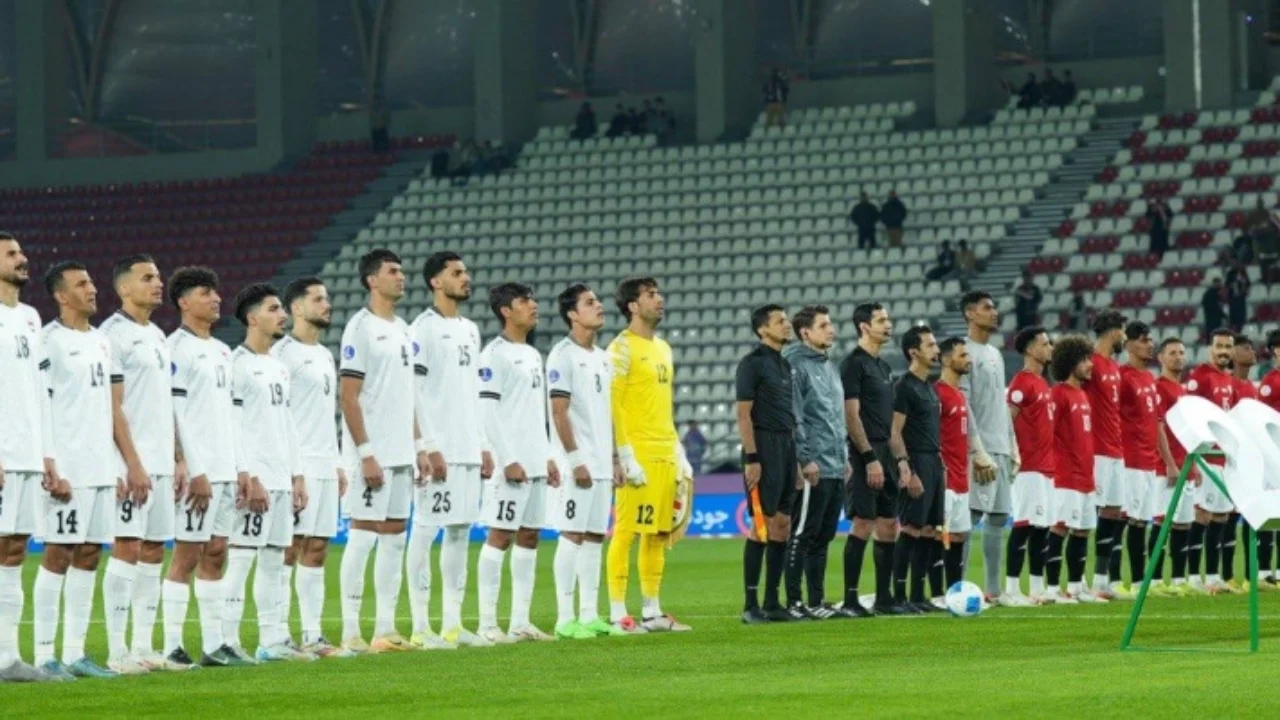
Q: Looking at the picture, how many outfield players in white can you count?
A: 10